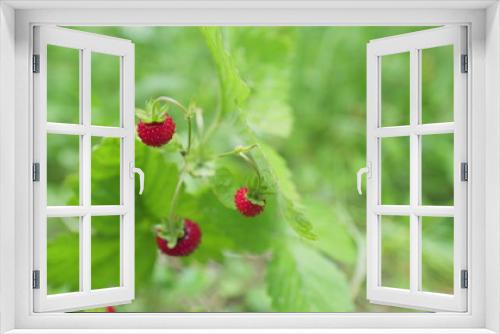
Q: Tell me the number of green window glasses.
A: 12